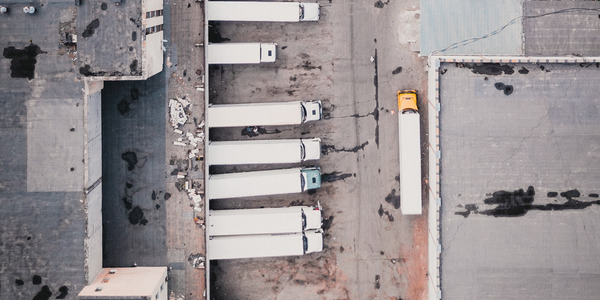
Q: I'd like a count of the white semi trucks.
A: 6